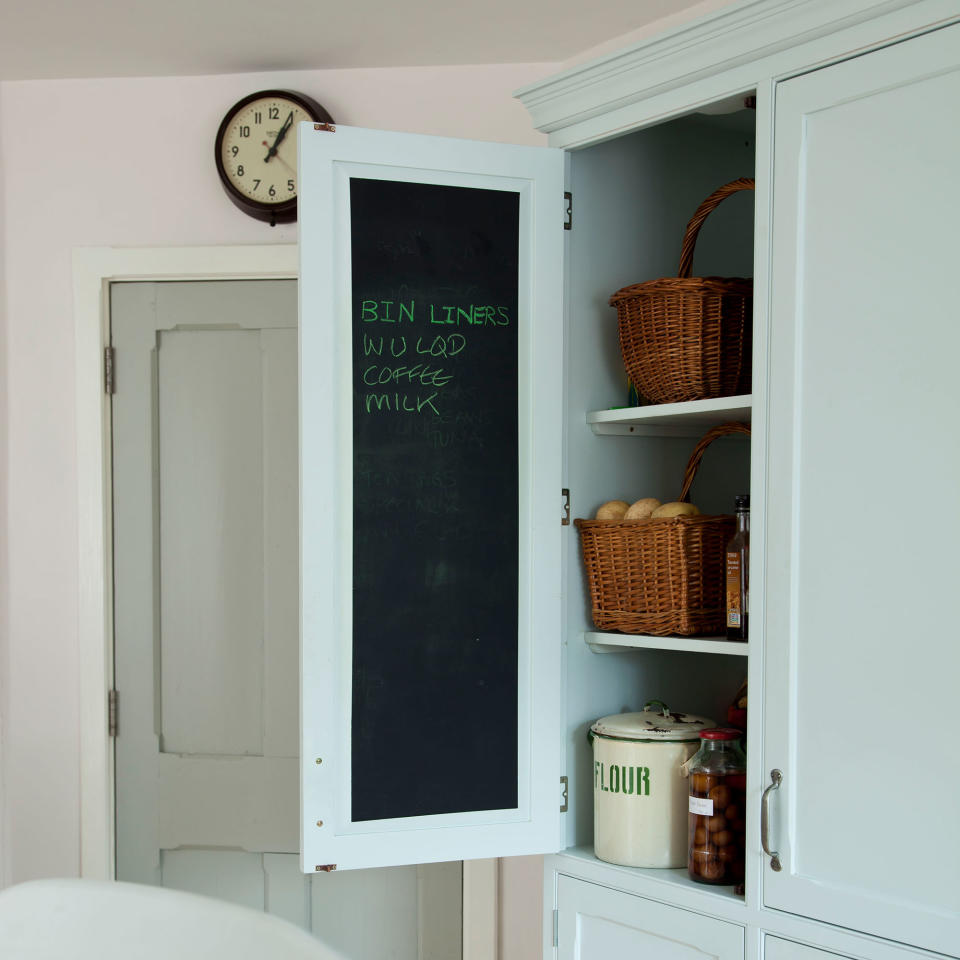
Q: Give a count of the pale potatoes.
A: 3